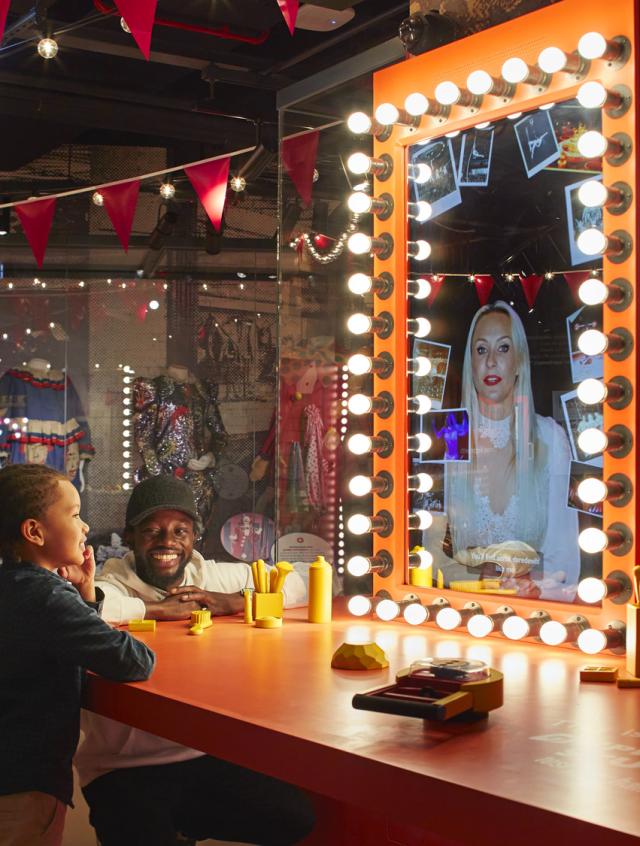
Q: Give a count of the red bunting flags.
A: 11